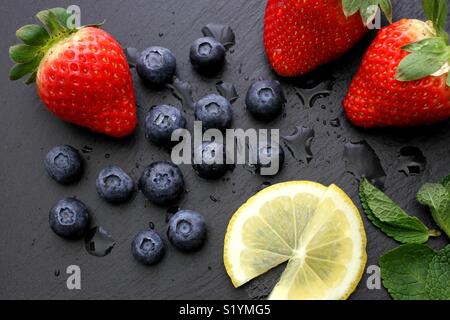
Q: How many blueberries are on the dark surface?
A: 13